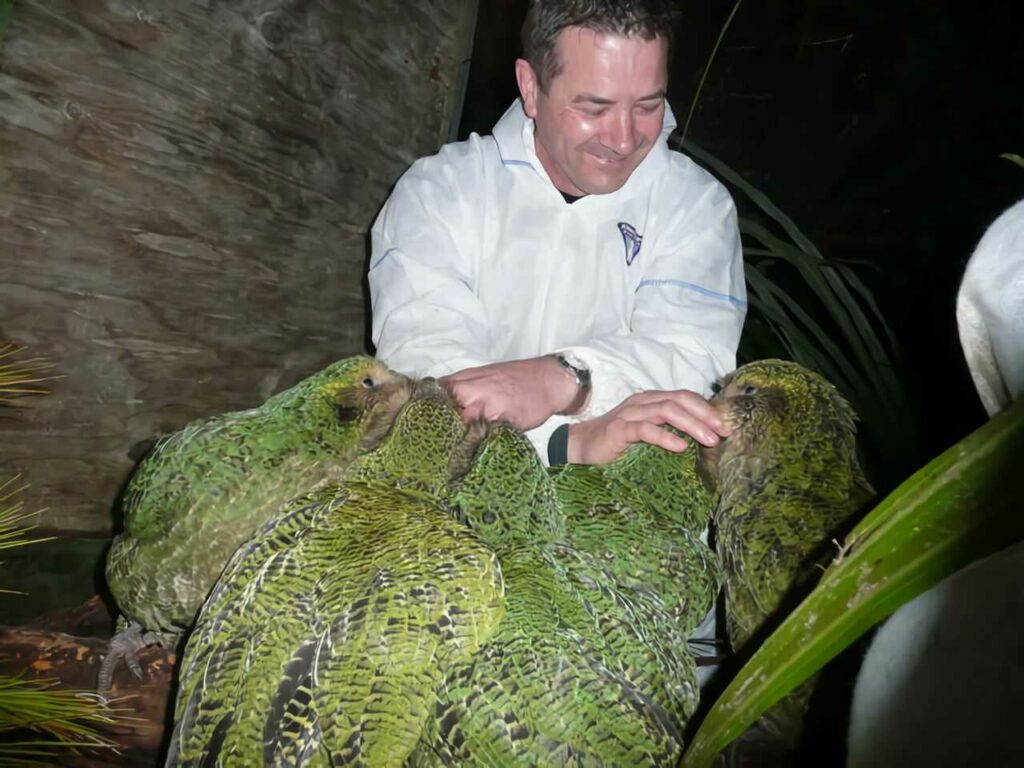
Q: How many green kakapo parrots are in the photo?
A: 5